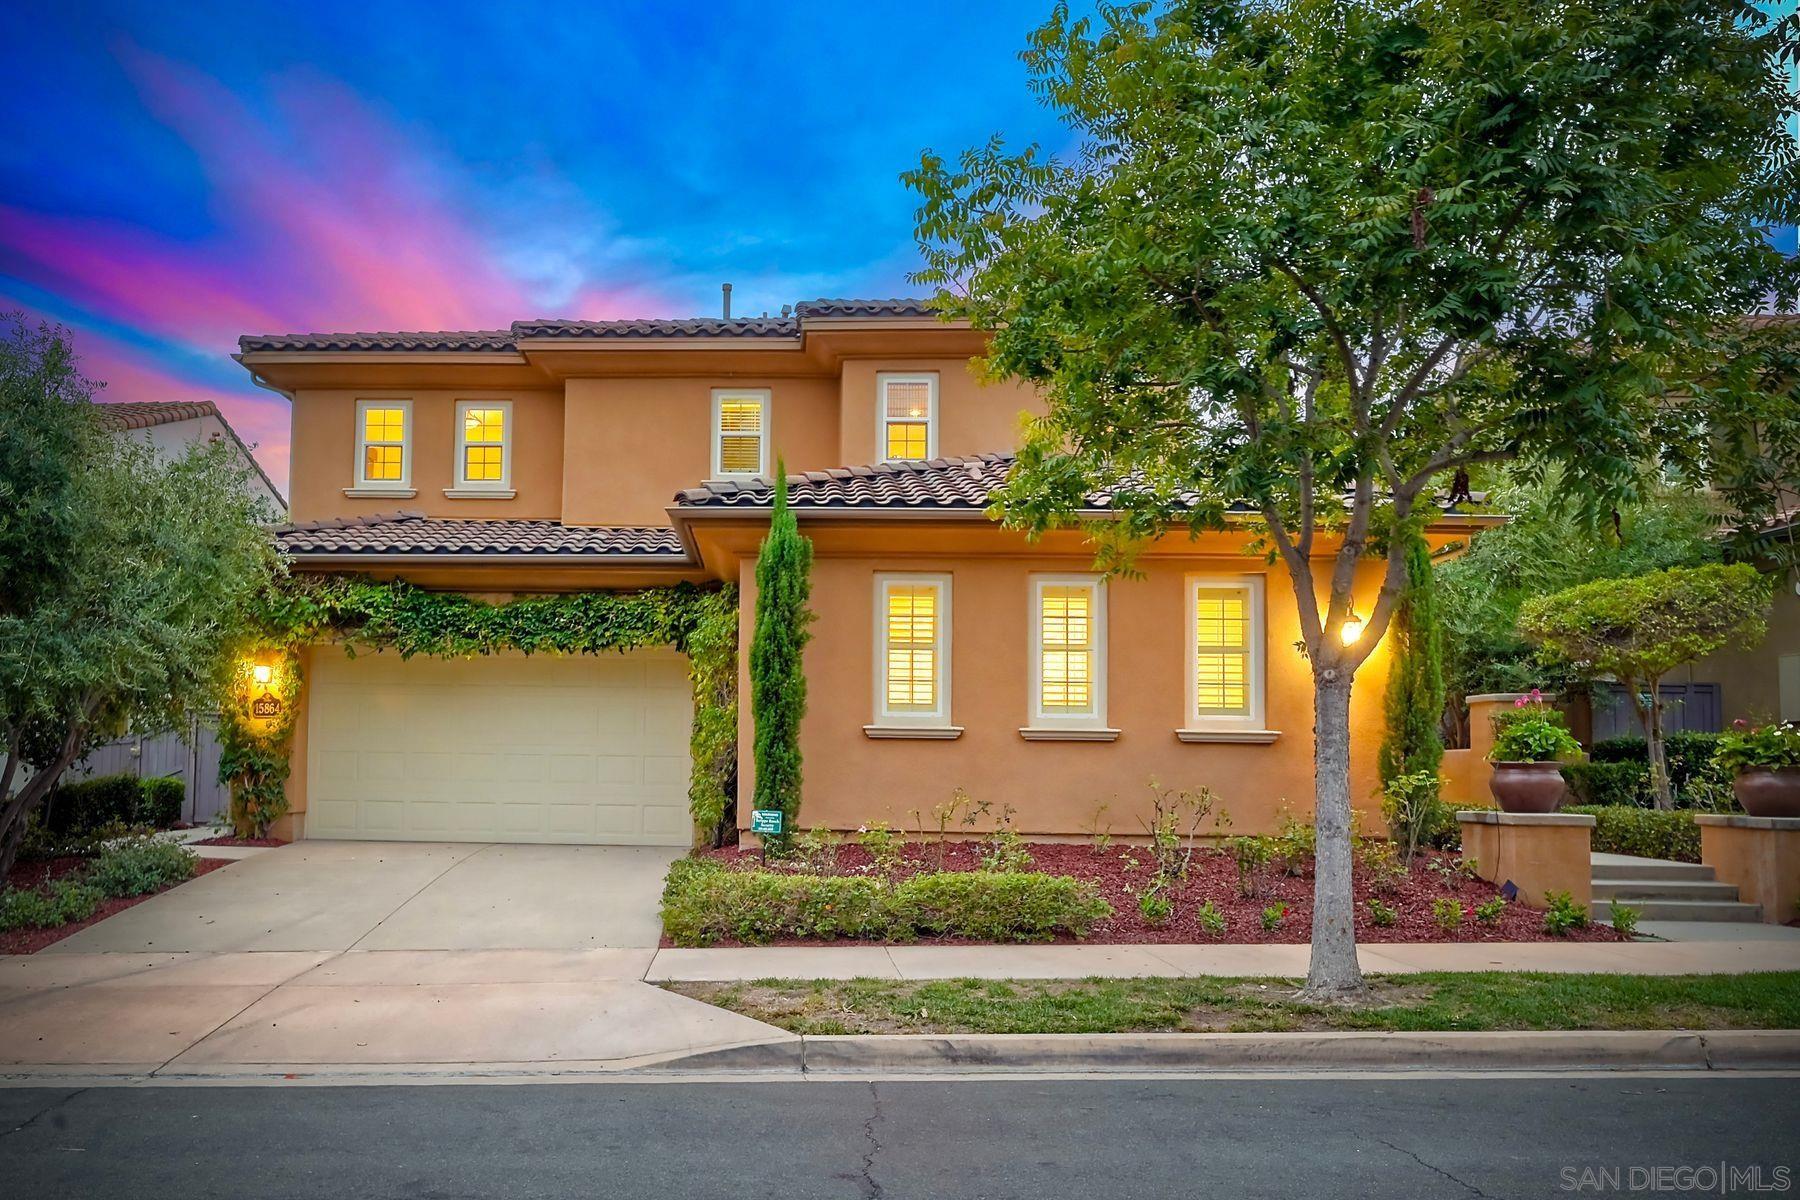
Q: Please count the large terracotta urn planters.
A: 2